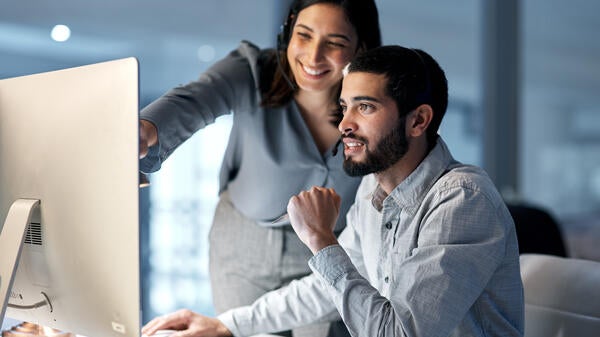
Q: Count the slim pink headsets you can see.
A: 0